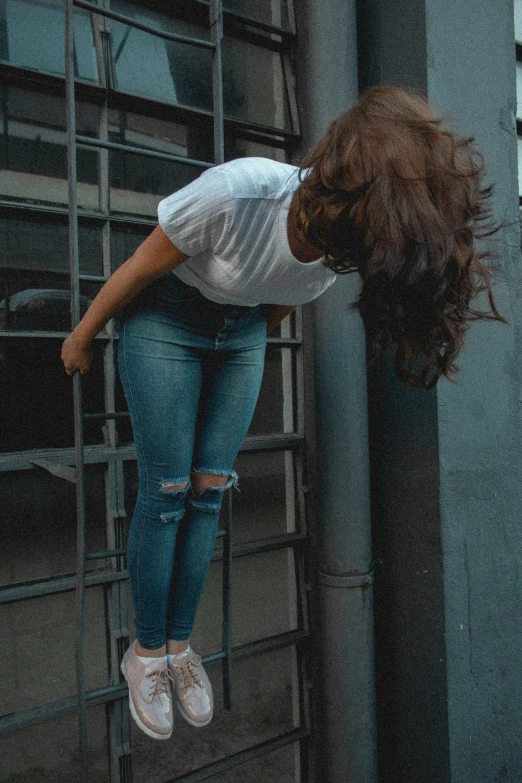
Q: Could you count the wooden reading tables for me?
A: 0